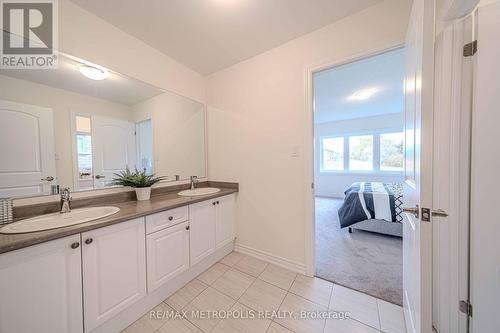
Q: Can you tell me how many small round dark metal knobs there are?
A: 6